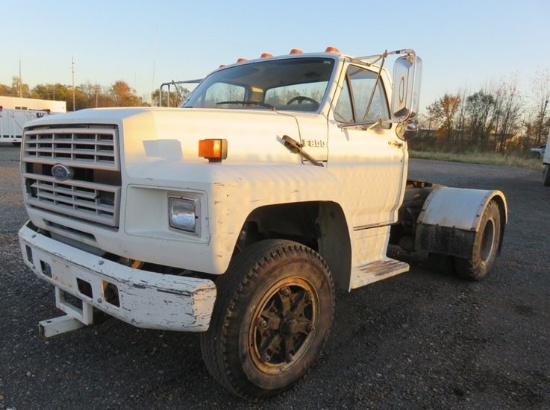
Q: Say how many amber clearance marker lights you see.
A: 5